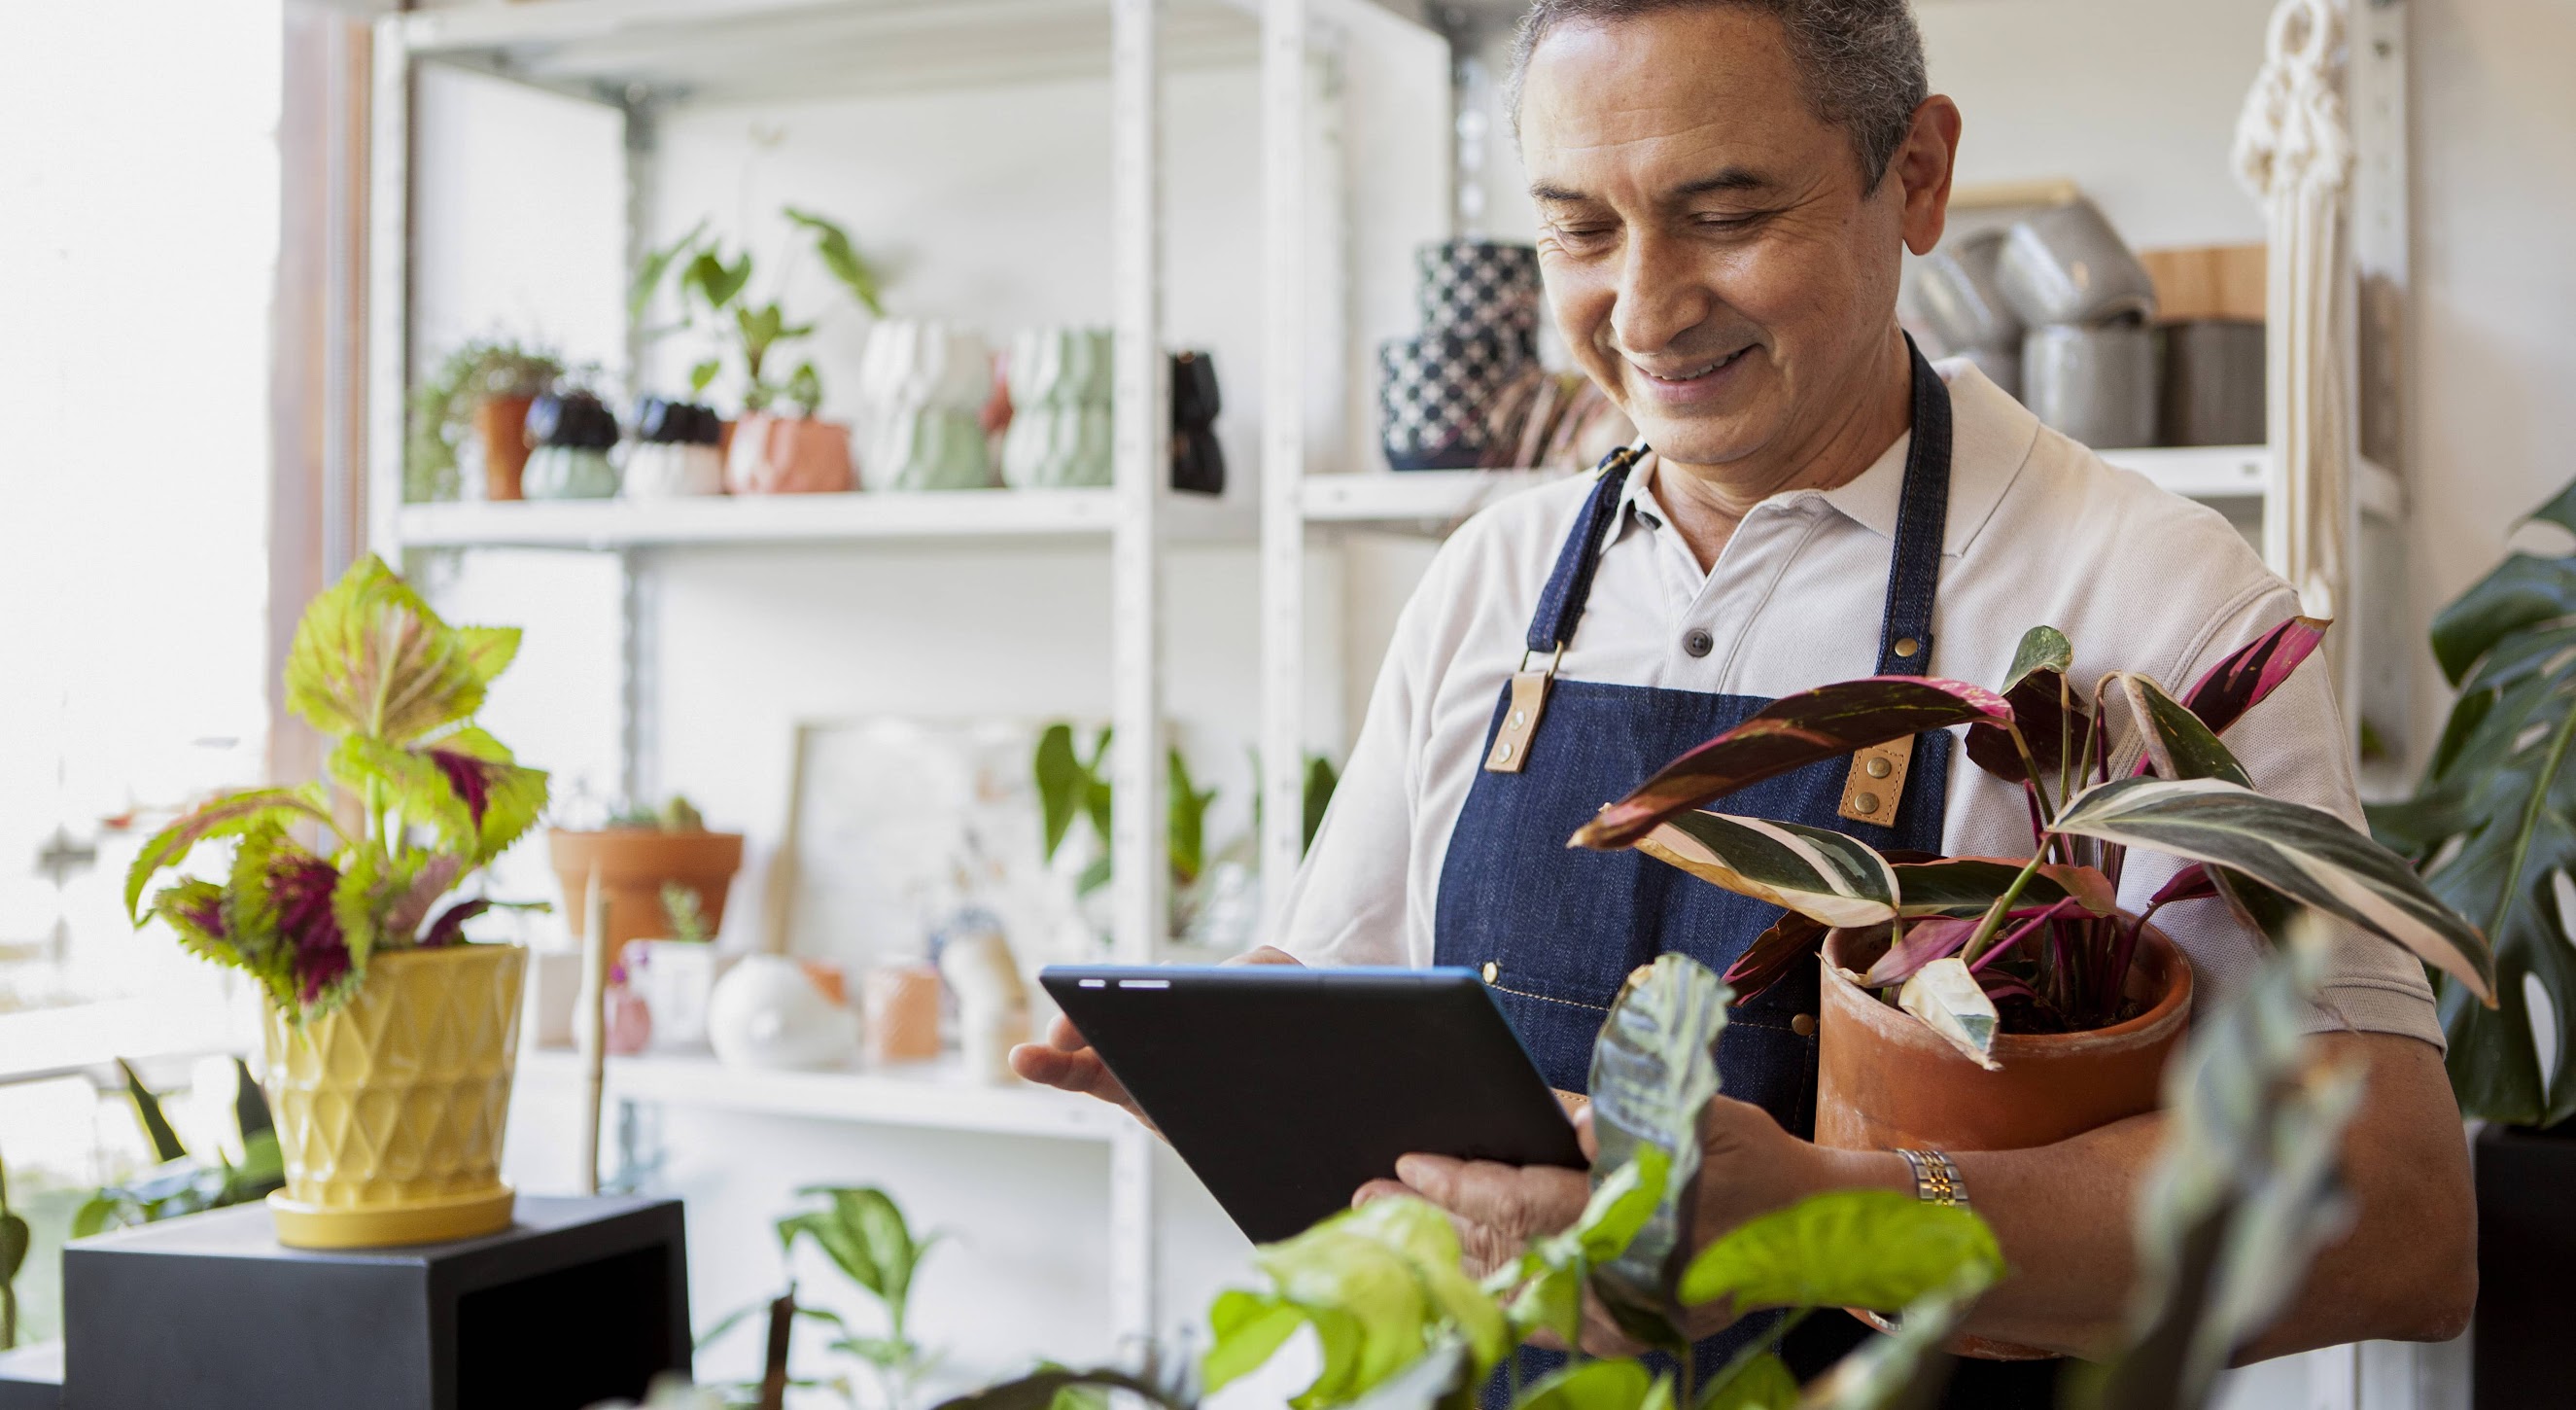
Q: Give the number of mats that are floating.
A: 0